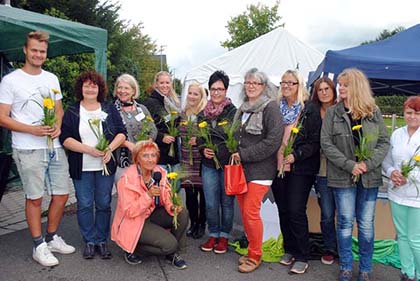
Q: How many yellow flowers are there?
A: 12